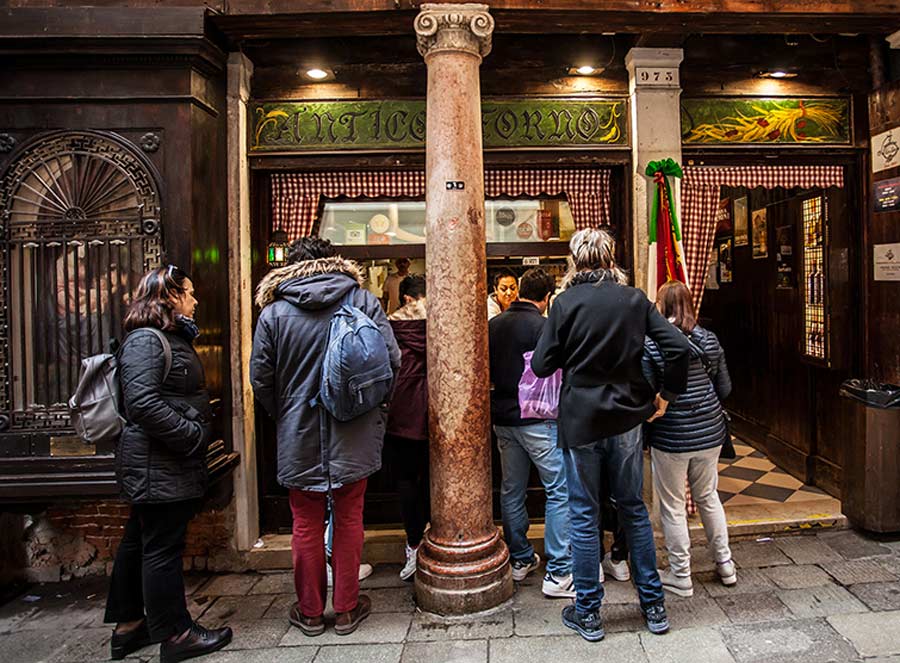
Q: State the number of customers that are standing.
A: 6